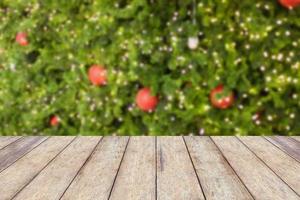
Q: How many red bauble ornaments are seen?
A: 6